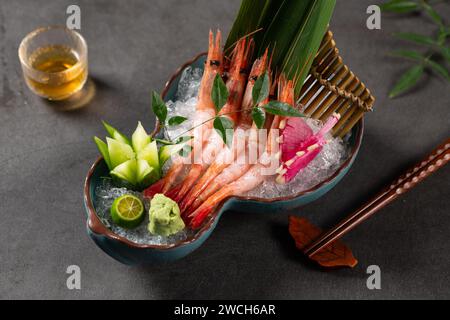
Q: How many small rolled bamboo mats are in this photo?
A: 1